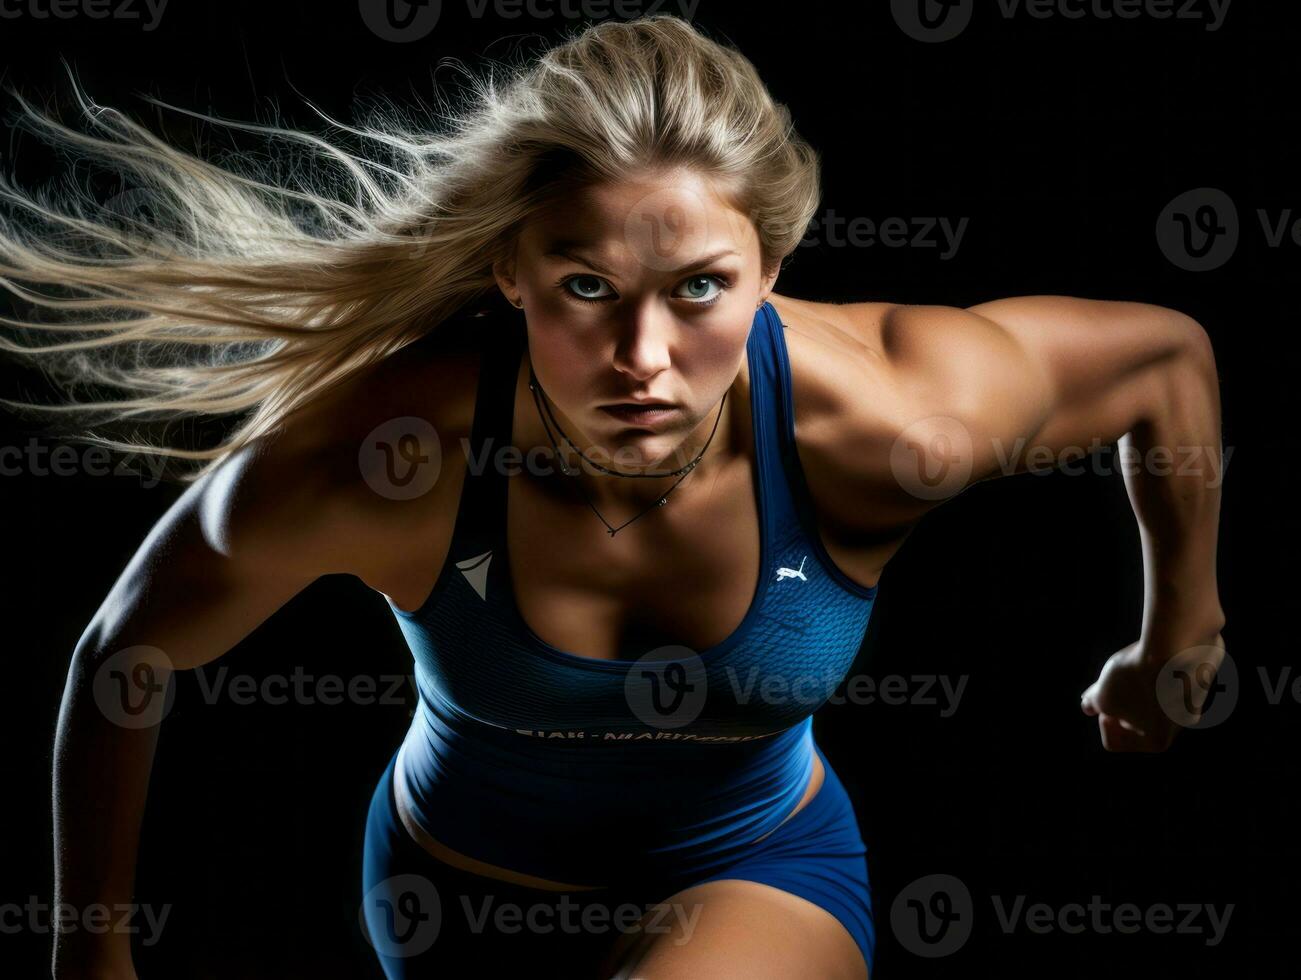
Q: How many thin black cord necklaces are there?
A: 2